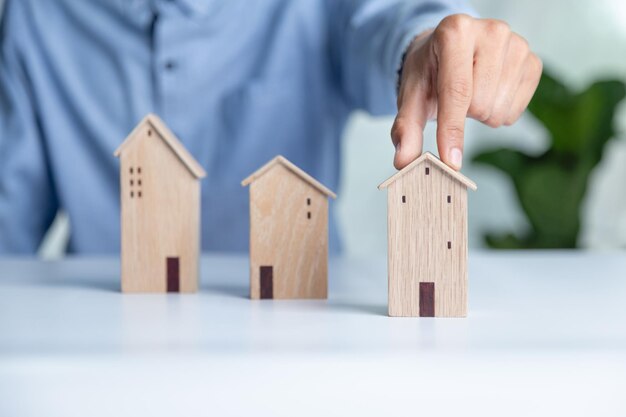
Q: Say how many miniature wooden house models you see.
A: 3